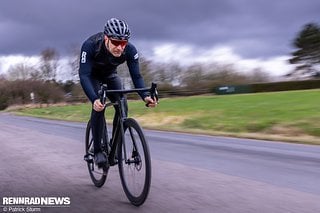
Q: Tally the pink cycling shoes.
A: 0